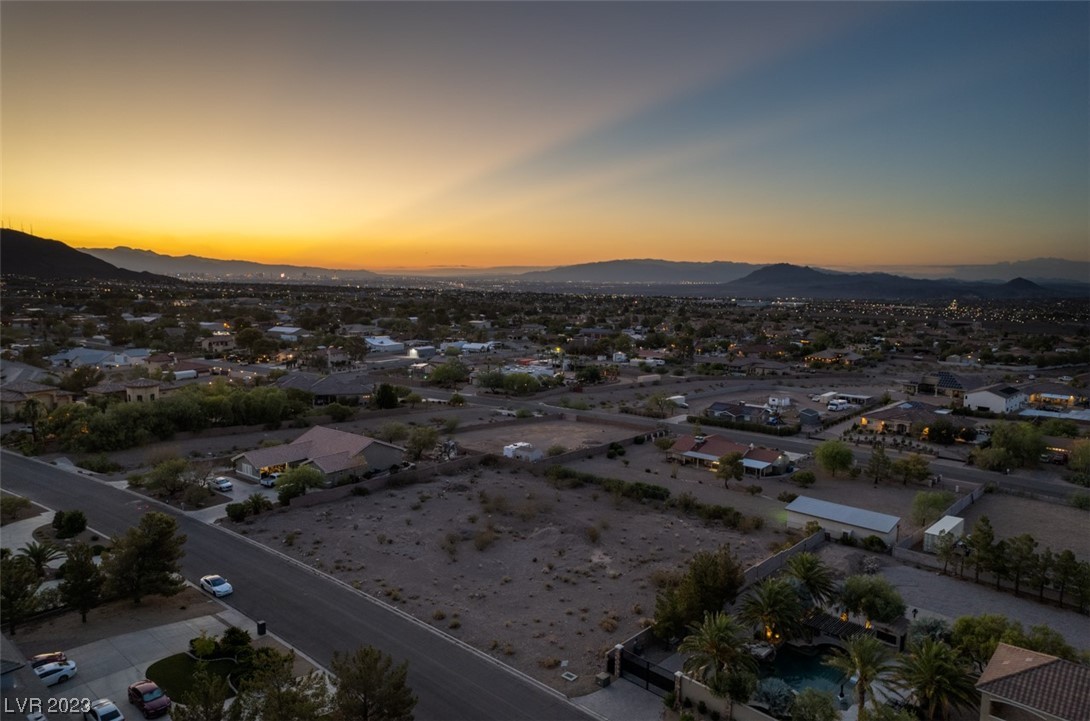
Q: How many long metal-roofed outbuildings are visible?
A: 1